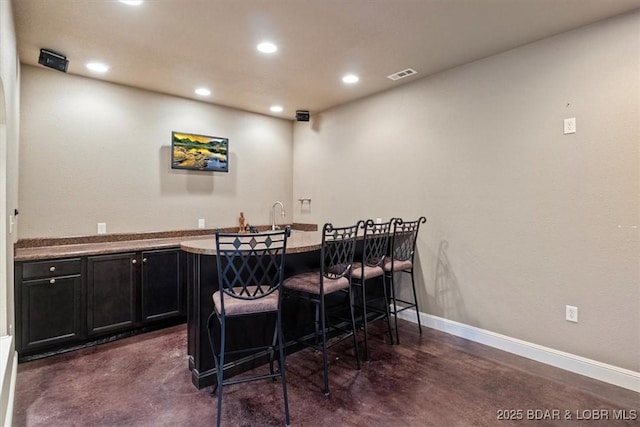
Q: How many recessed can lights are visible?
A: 6